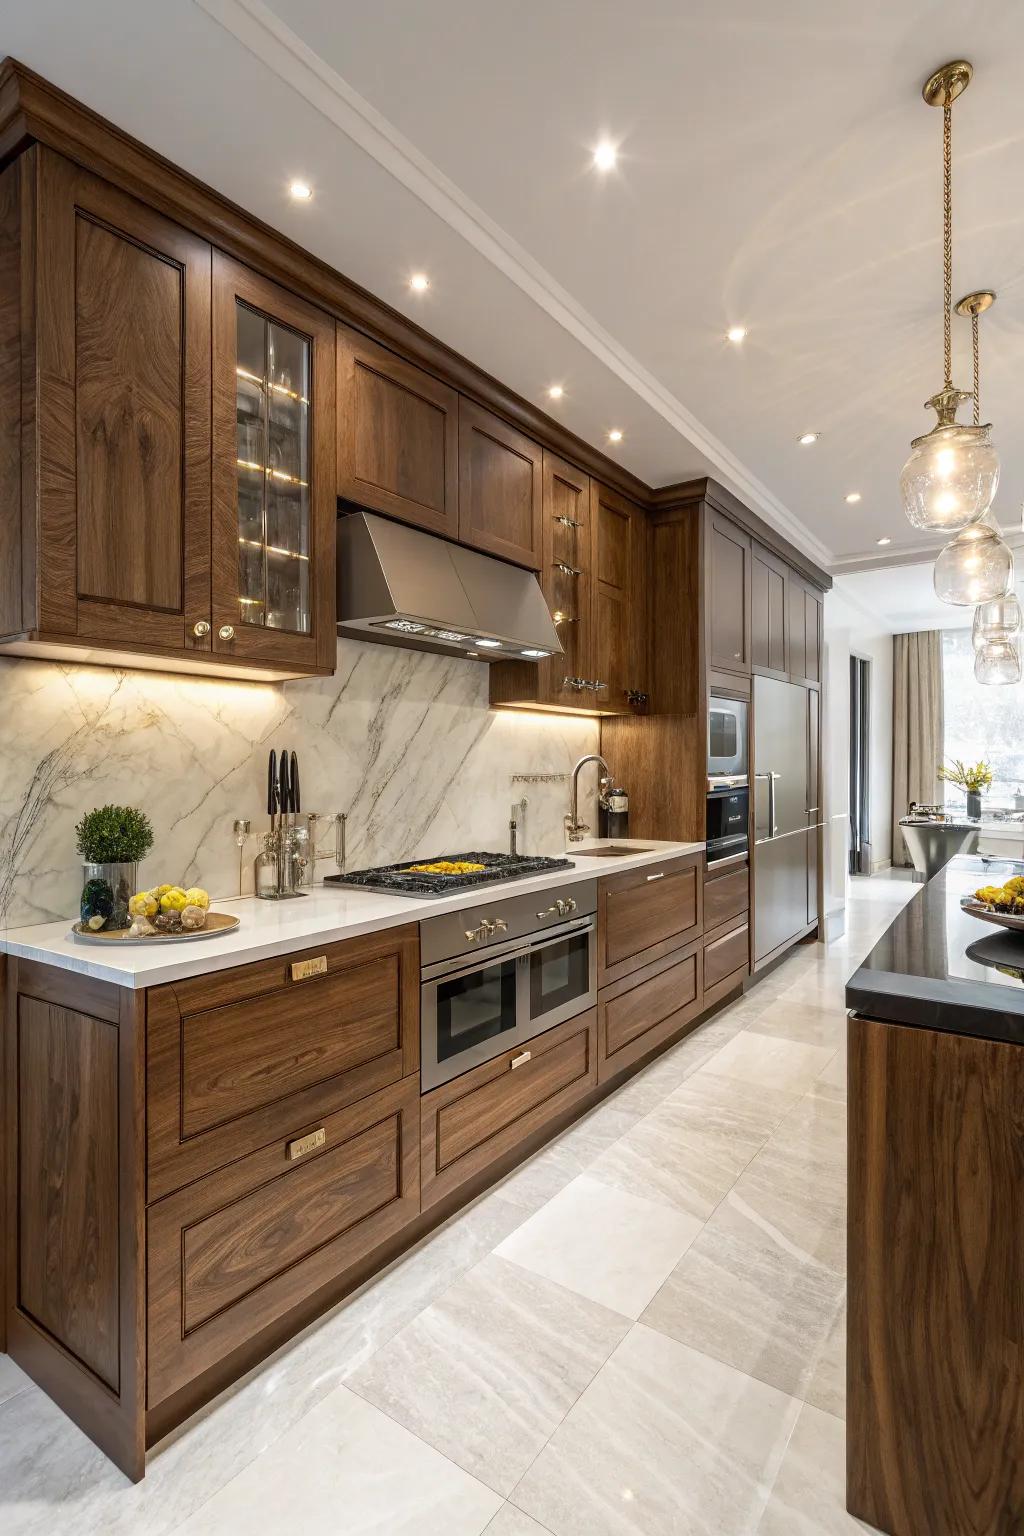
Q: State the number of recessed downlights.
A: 9